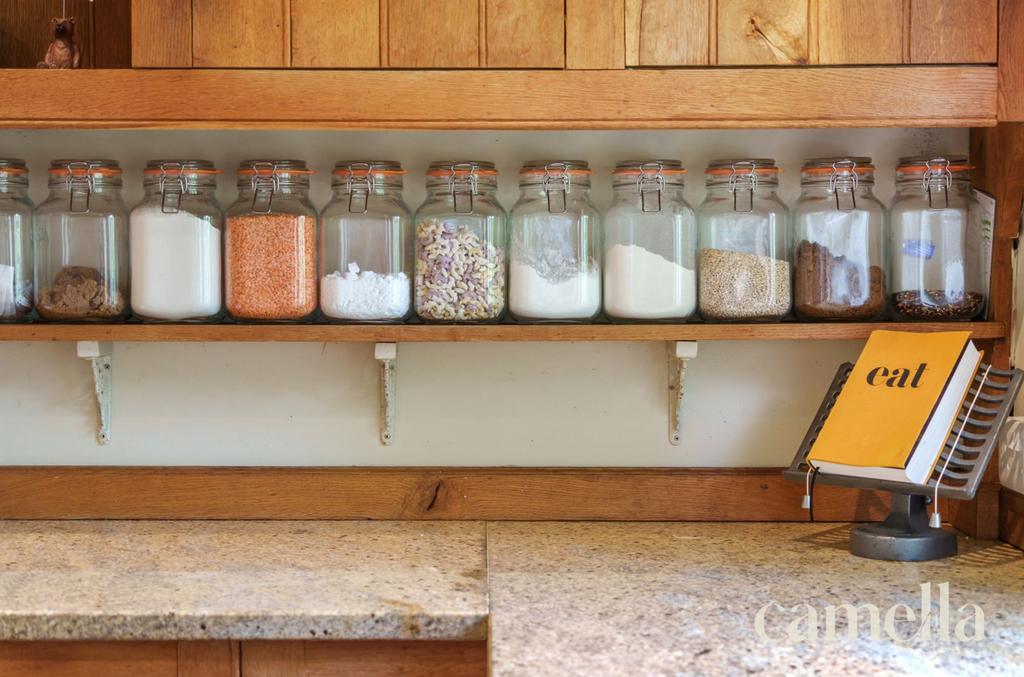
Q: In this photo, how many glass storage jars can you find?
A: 11